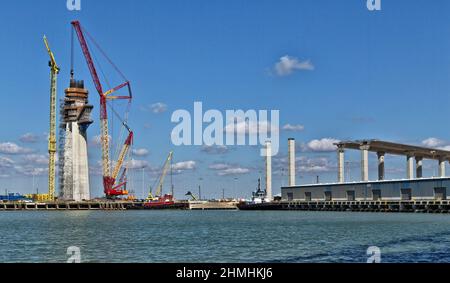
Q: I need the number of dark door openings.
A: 7